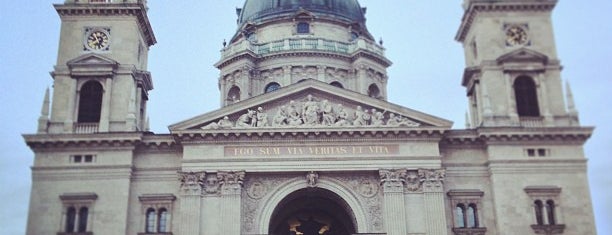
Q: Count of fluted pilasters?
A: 4